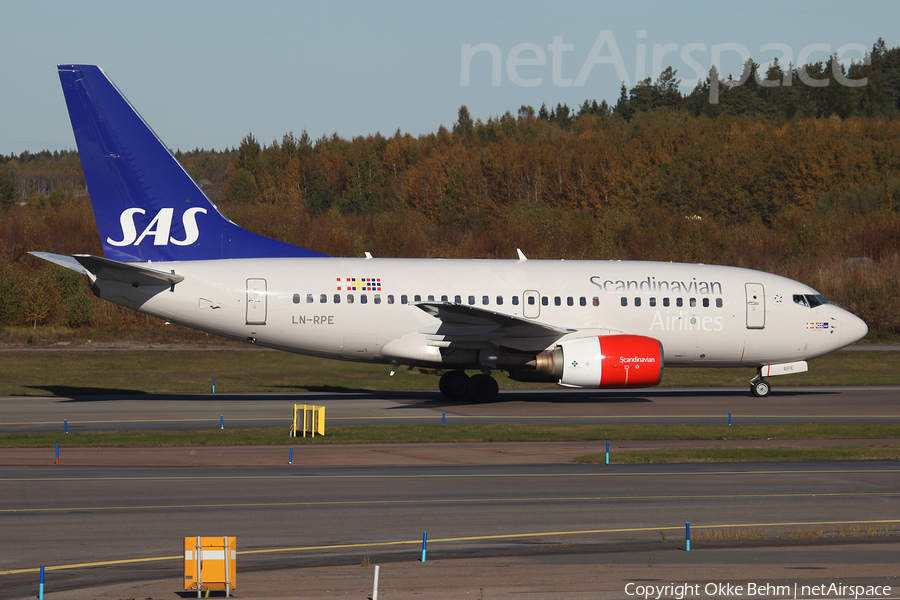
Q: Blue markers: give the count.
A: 11